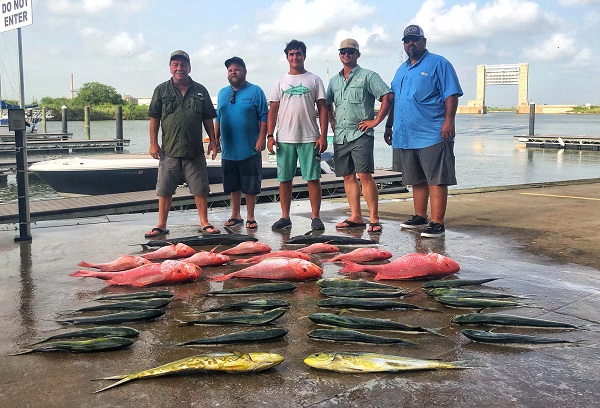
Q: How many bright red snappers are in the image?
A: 10